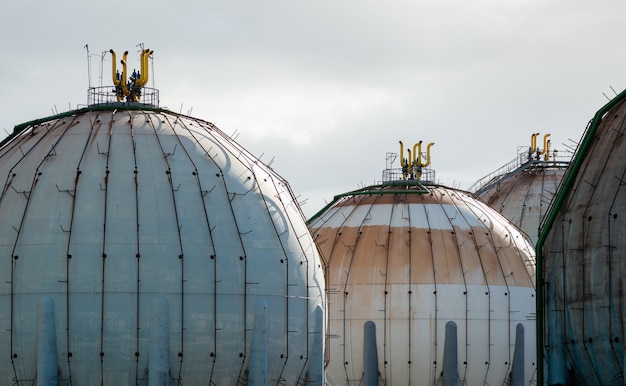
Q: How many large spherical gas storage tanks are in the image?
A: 4